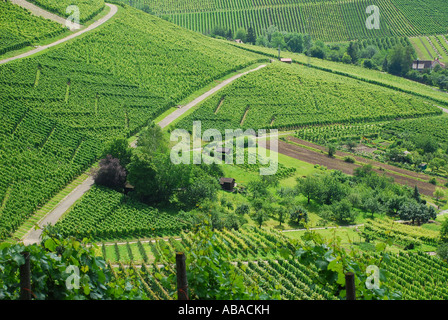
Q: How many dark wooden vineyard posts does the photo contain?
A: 3